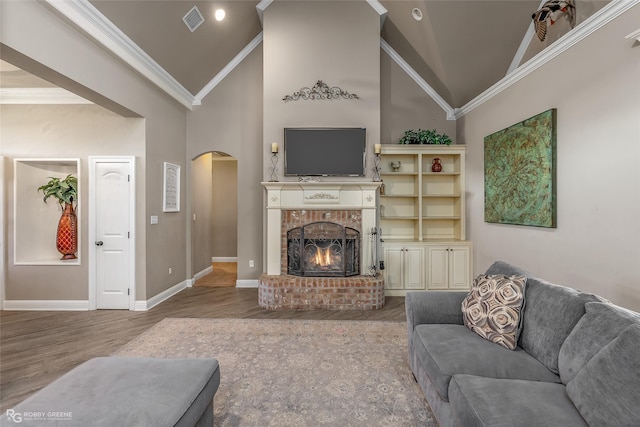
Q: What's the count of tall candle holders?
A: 2